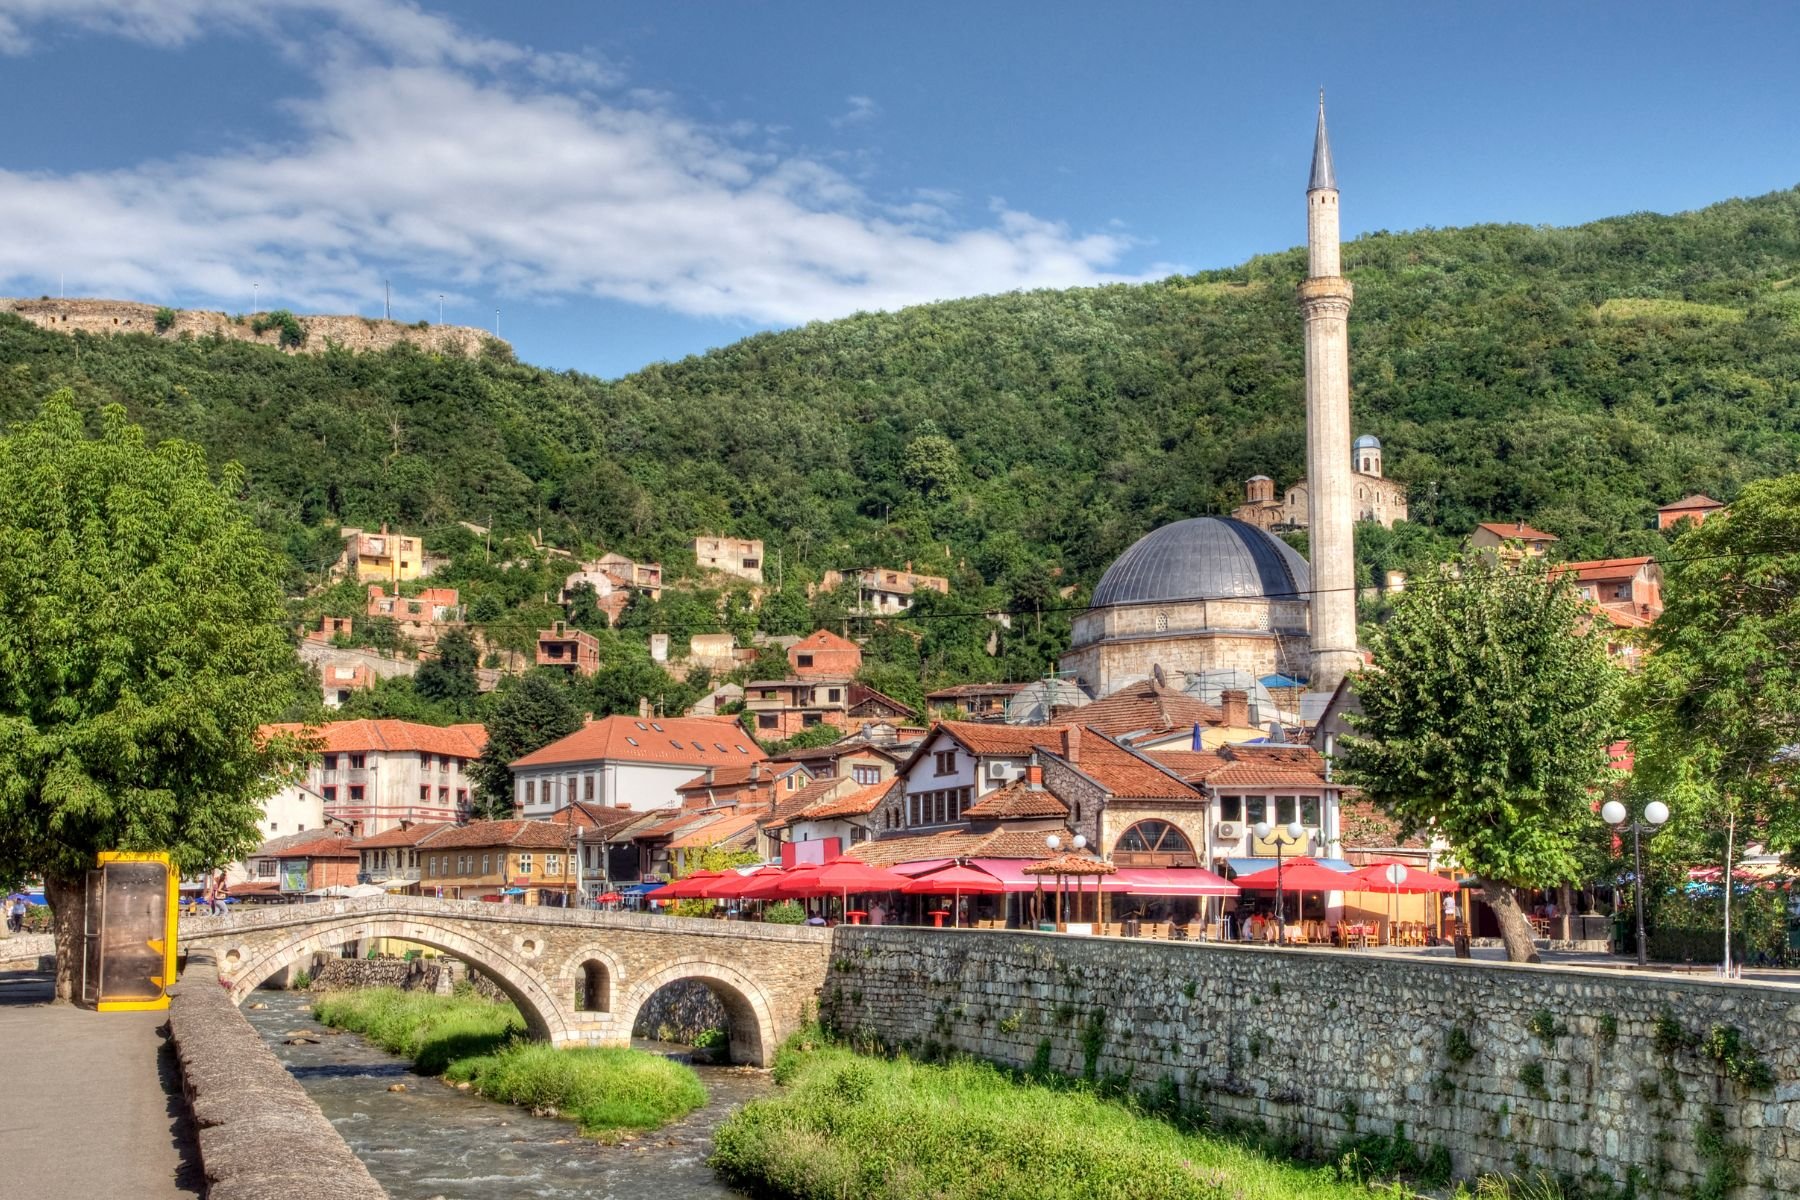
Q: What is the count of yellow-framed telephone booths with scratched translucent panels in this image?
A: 1